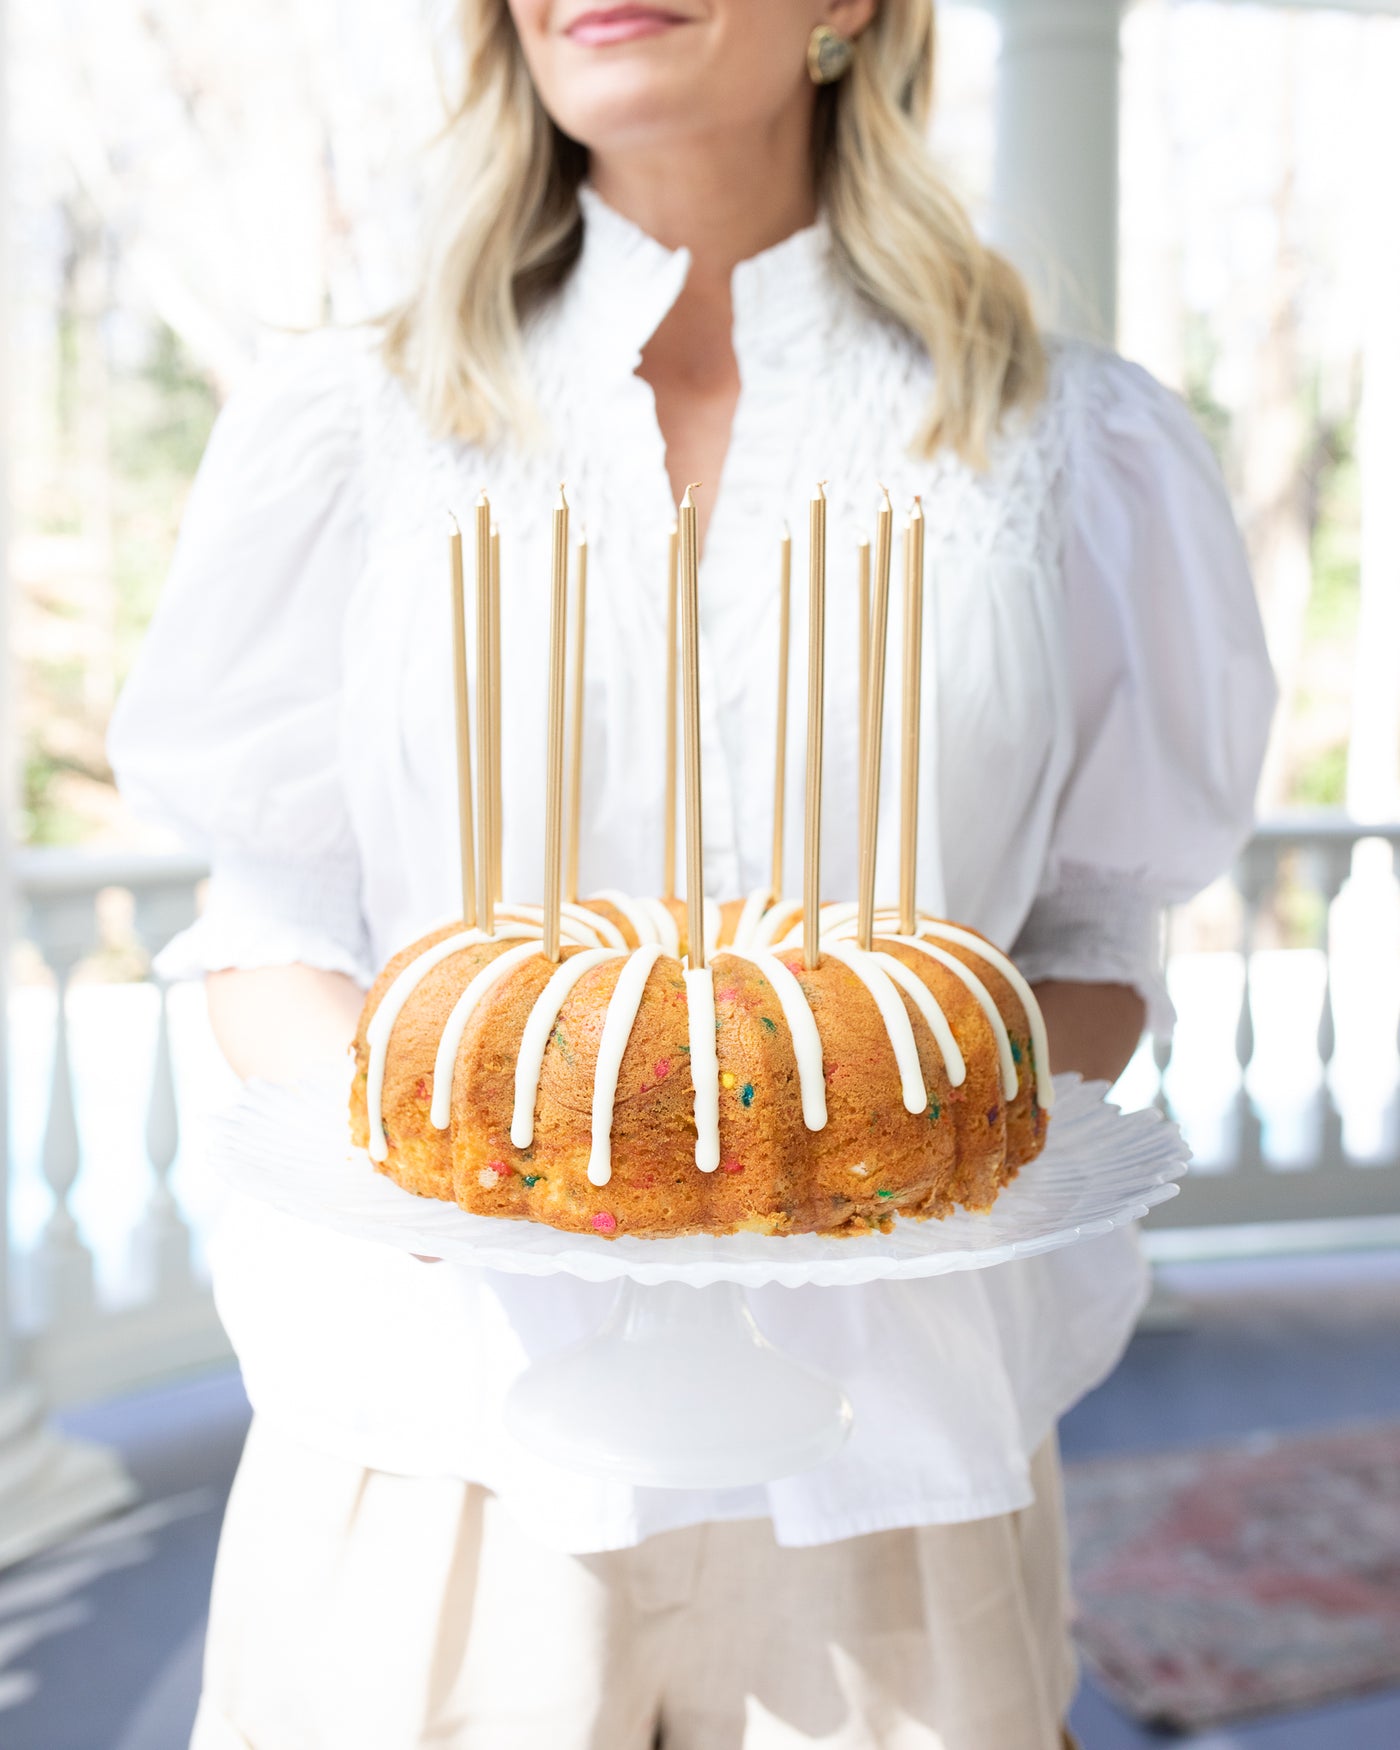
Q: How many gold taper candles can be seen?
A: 13